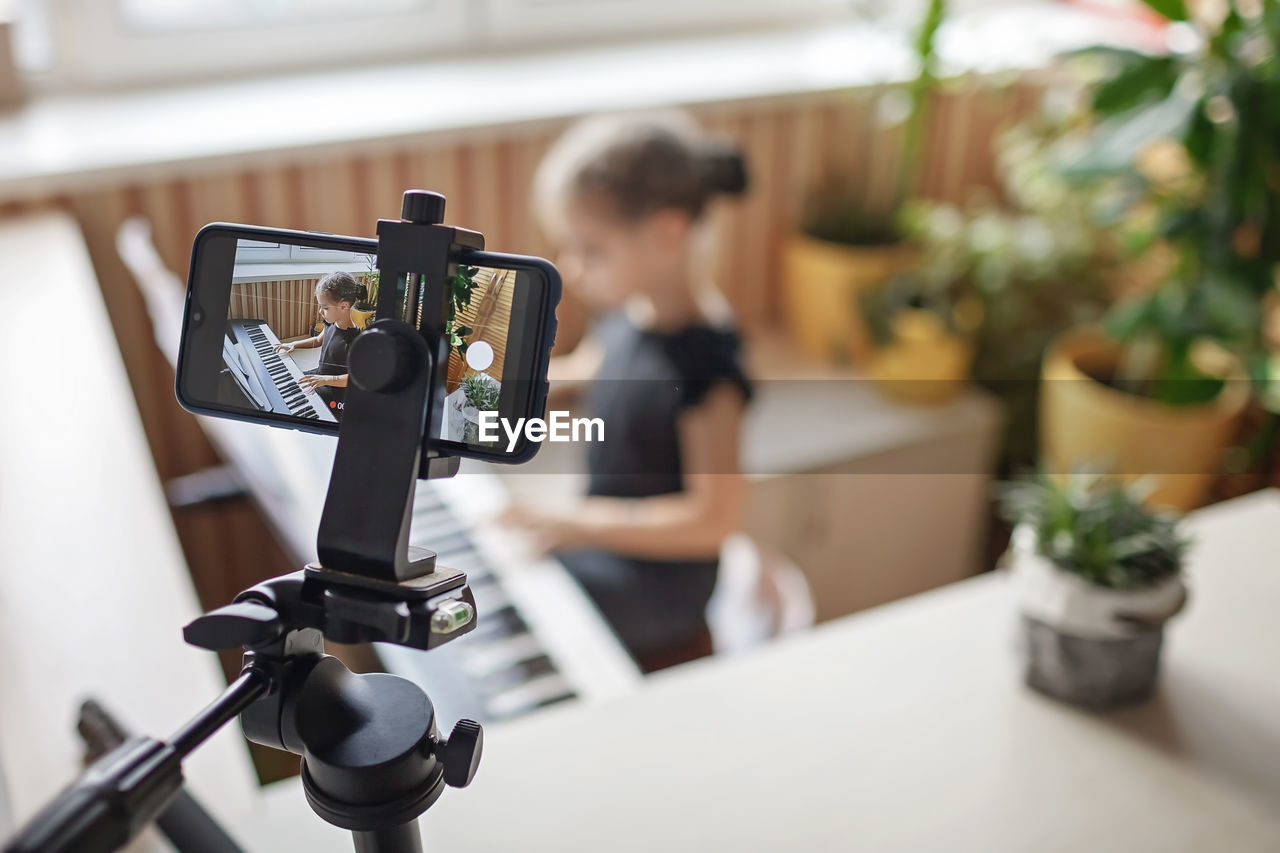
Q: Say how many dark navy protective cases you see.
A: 1